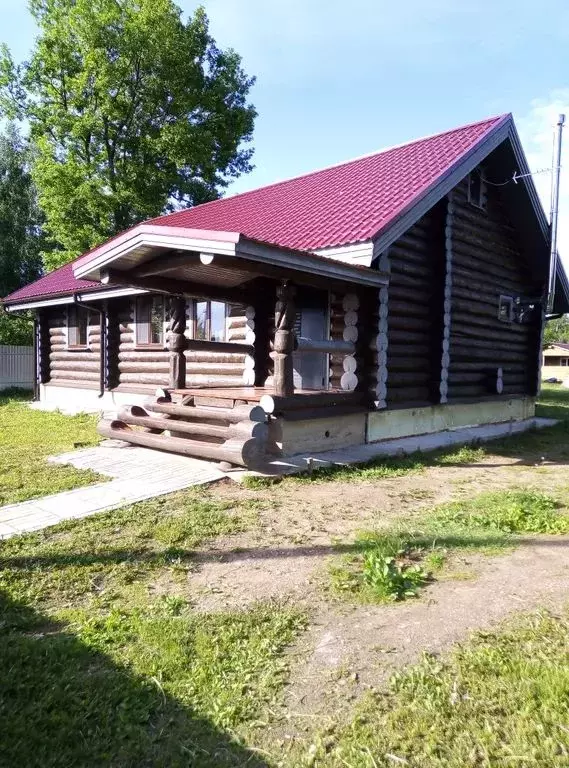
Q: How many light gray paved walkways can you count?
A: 1